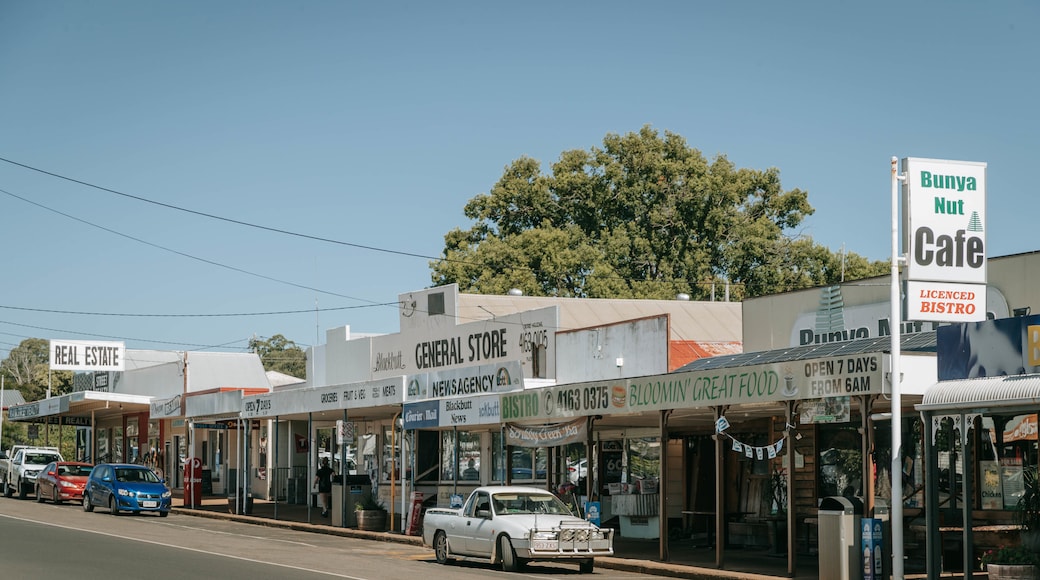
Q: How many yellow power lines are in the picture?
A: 0